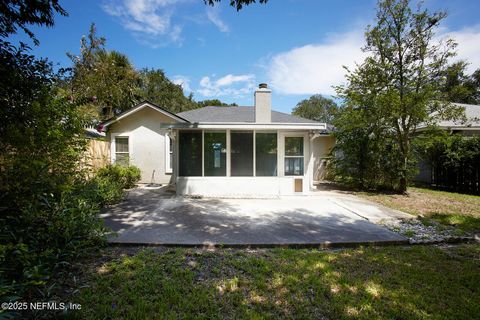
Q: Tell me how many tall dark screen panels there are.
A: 4